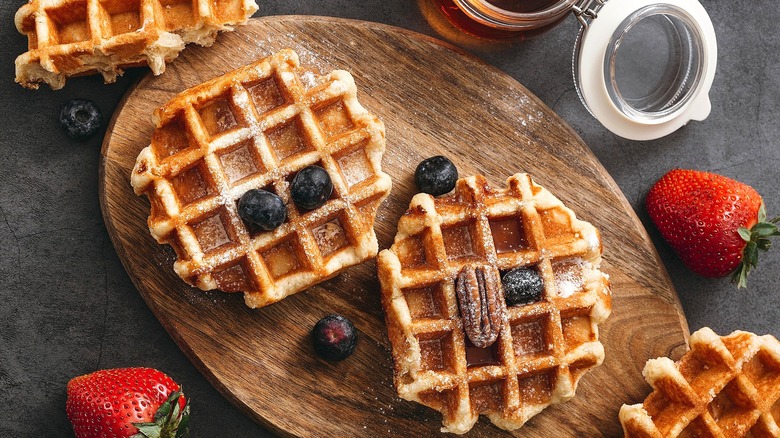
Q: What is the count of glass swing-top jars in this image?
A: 1